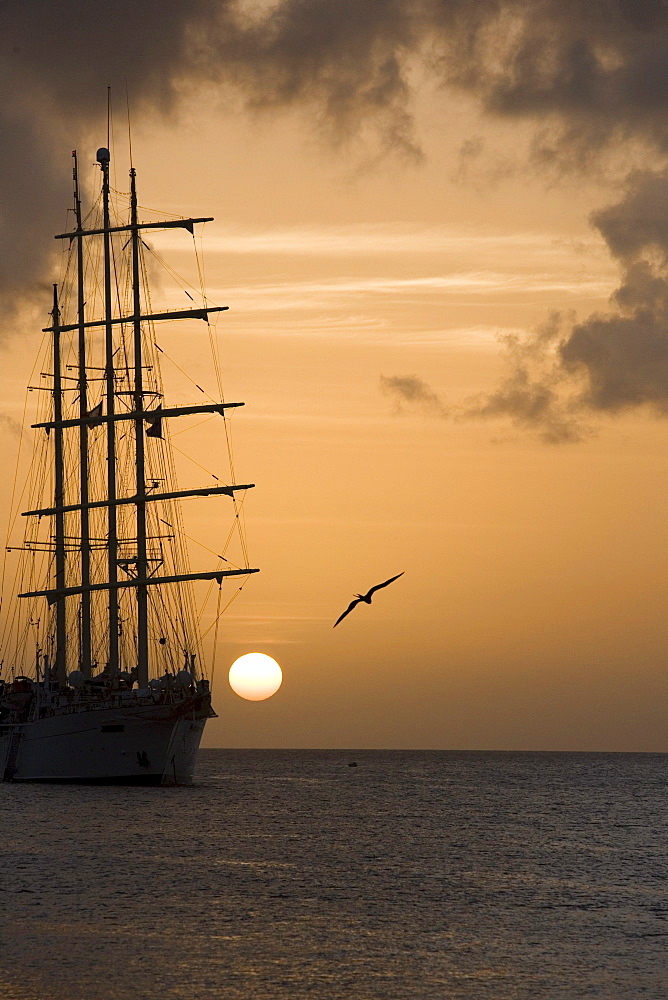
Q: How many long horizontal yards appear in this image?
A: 5